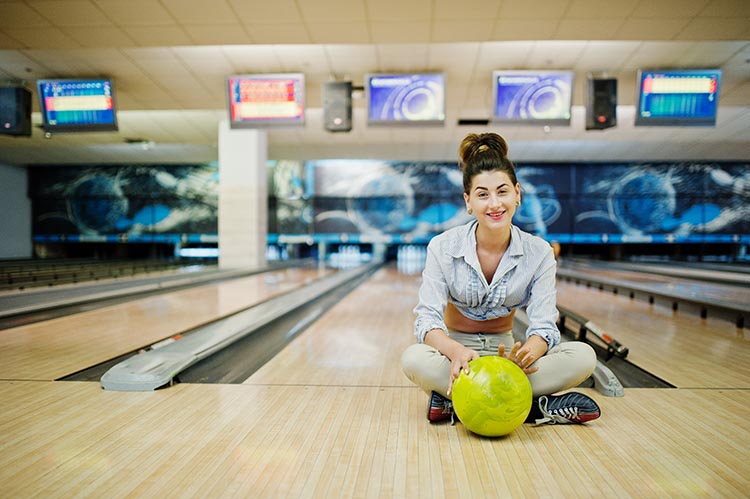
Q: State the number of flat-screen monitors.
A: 5